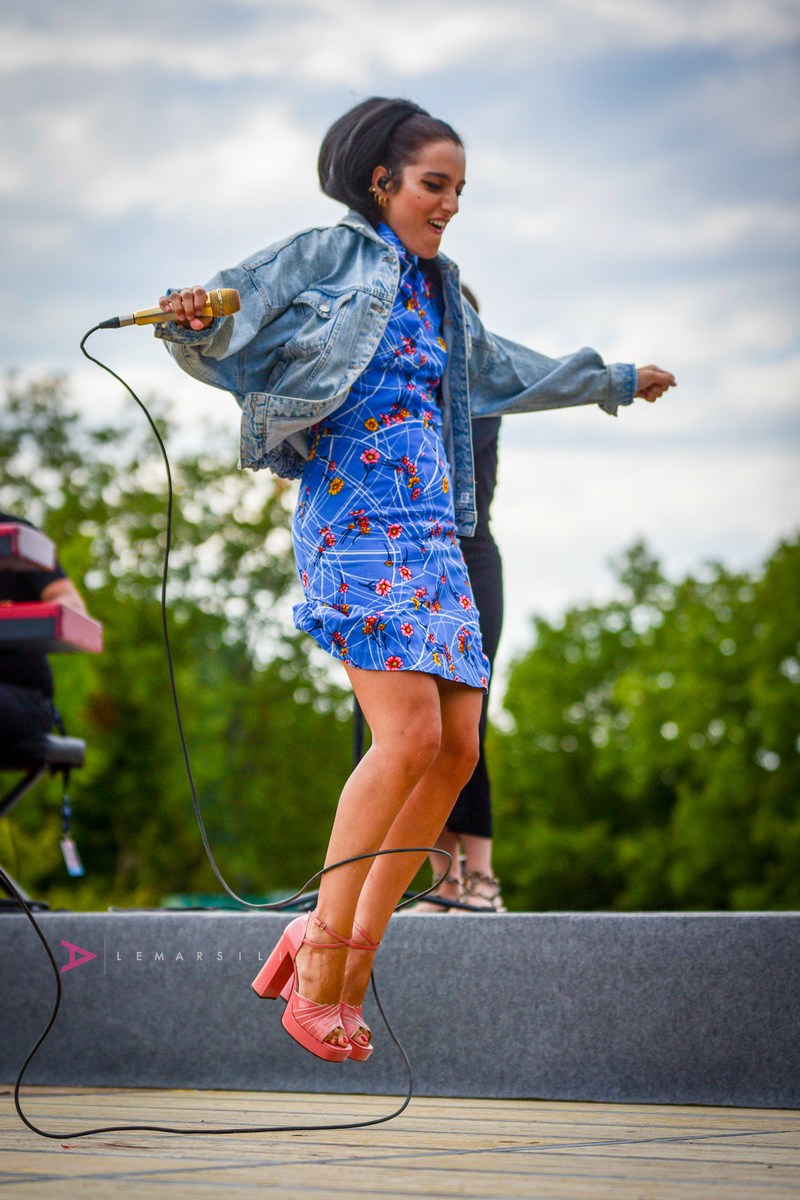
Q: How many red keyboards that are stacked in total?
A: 2